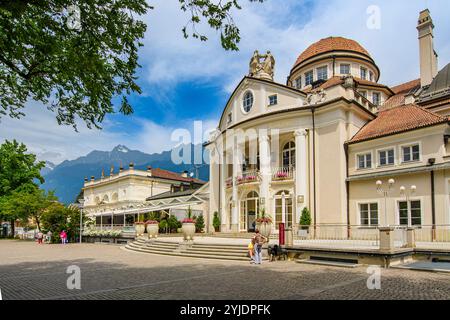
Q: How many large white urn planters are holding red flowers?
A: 4